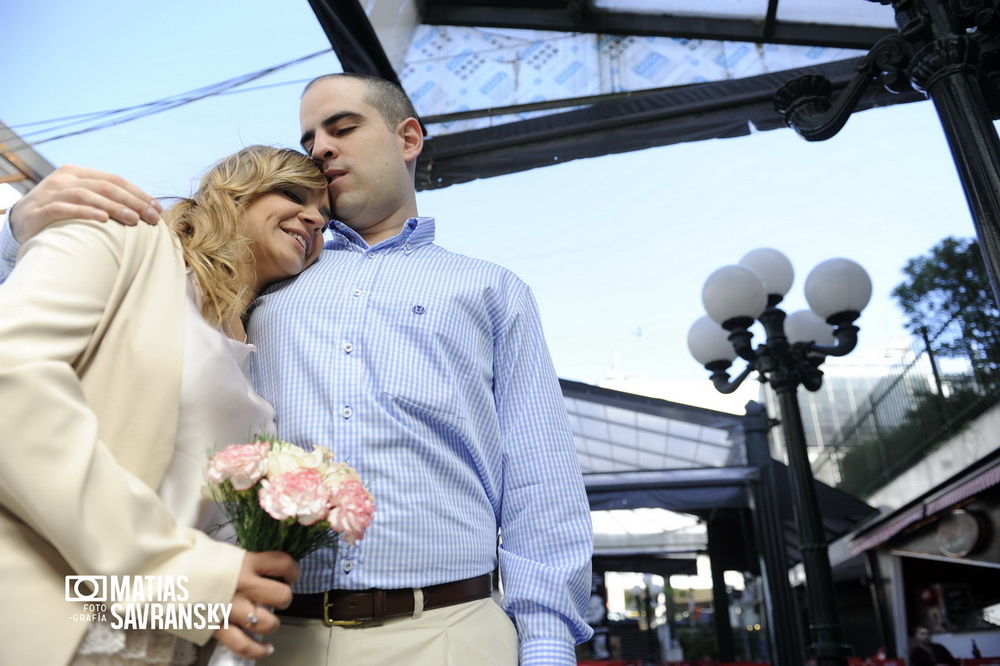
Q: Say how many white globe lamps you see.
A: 5